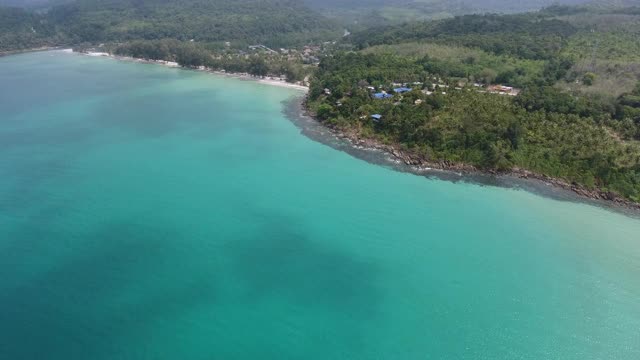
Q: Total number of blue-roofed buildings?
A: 3